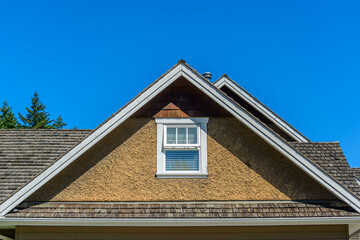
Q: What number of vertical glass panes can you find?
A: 3